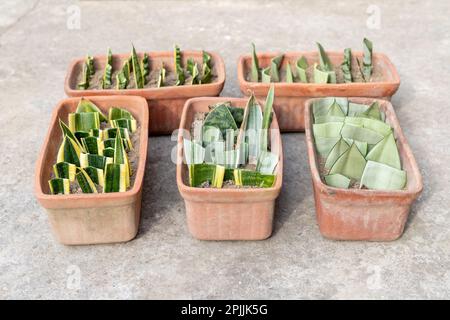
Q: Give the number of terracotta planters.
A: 5